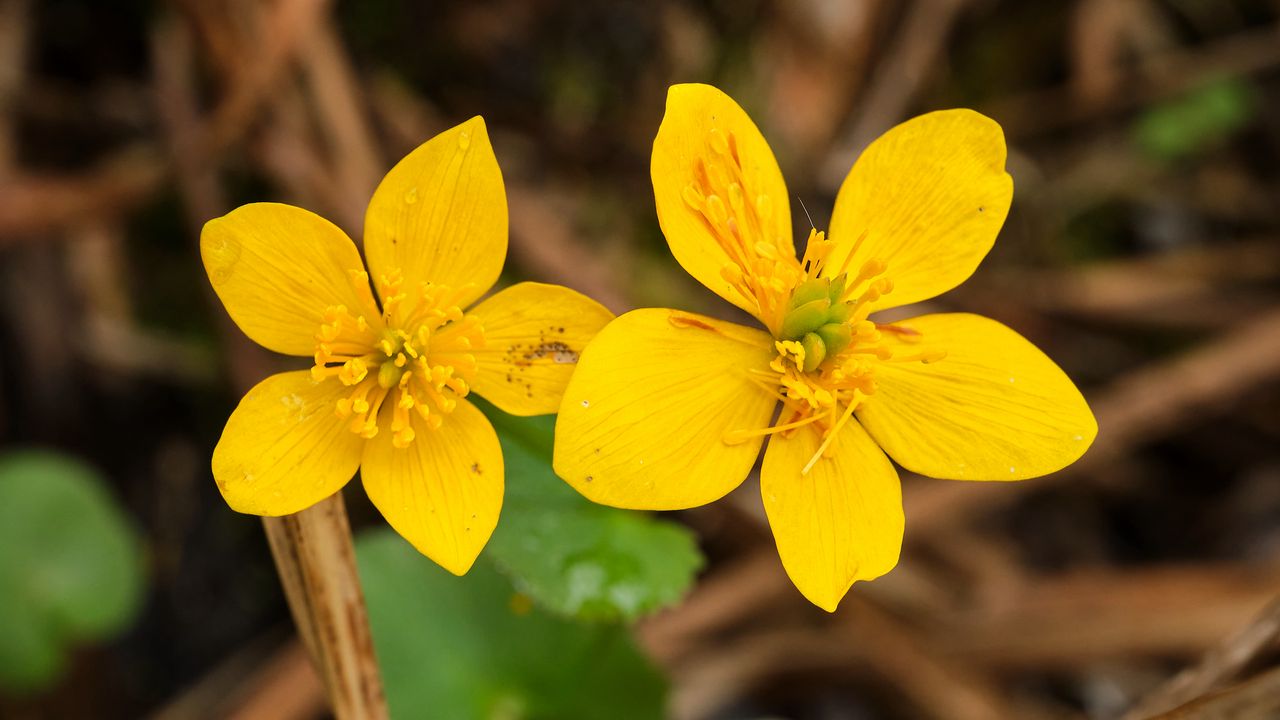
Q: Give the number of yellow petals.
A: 10